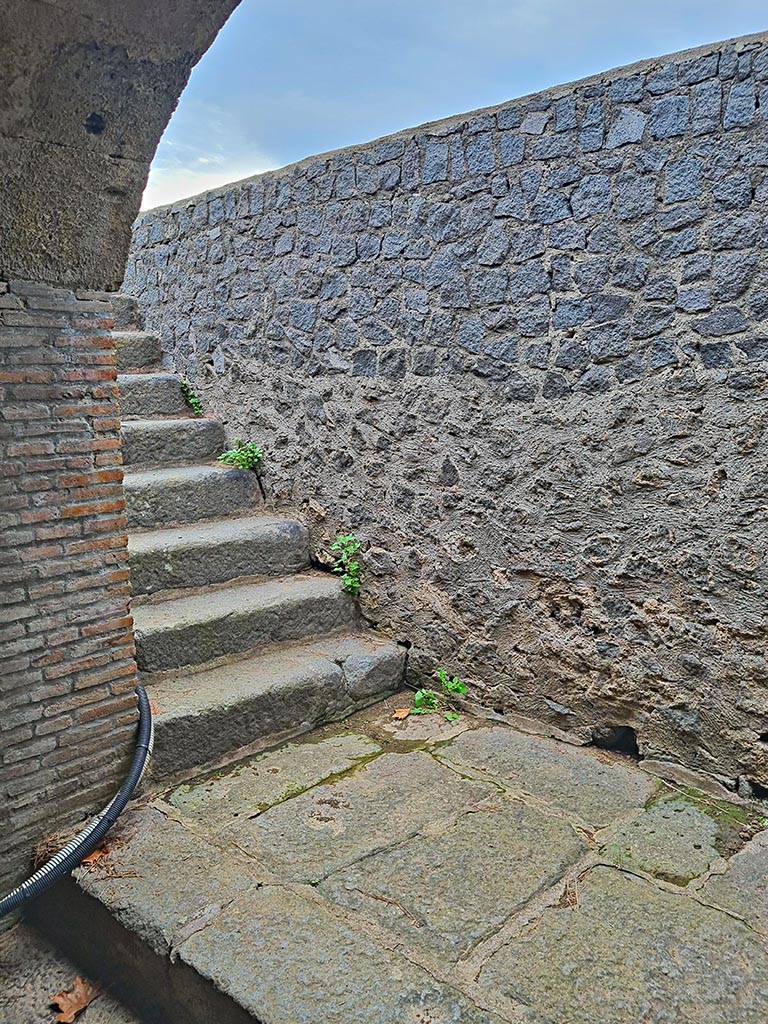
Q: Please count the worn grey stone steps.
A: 8